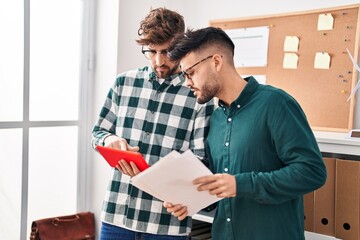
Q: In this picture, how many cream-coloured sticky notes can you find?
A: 4